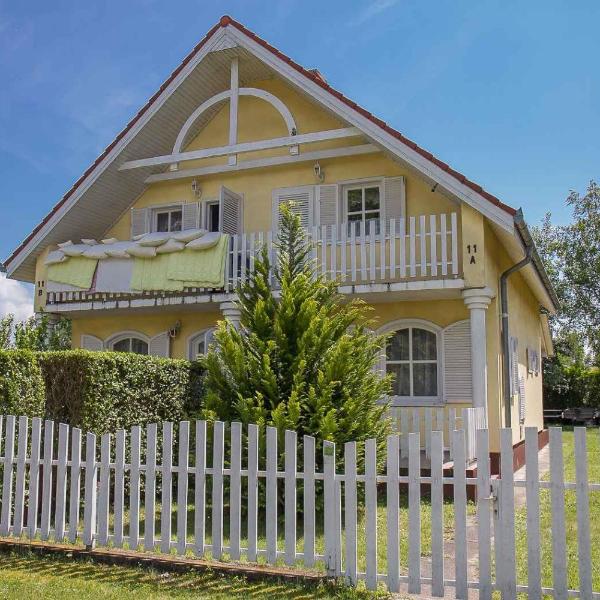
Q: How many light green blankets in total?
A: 3